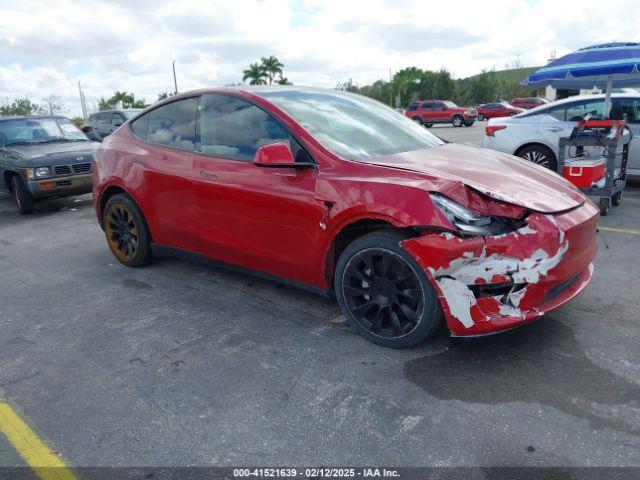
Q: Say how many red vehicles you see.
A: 4